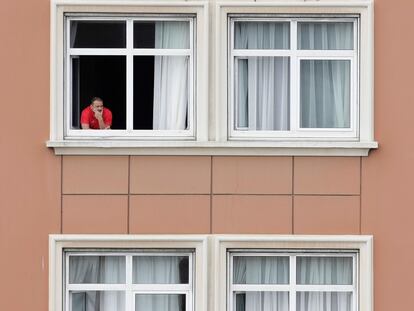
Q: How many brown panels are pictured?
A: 8